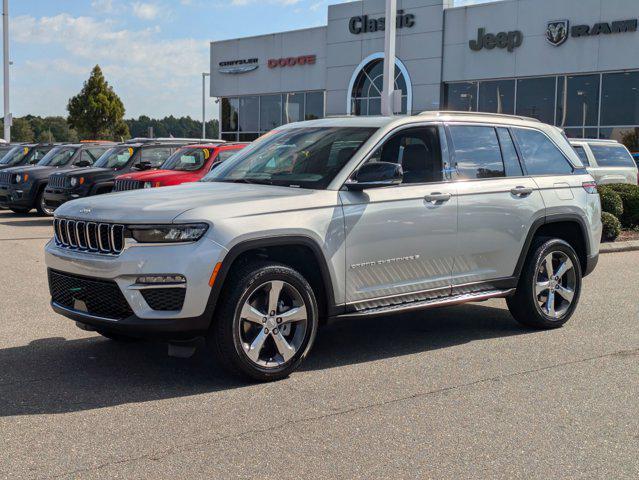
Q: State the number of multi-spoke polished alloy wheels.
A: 2